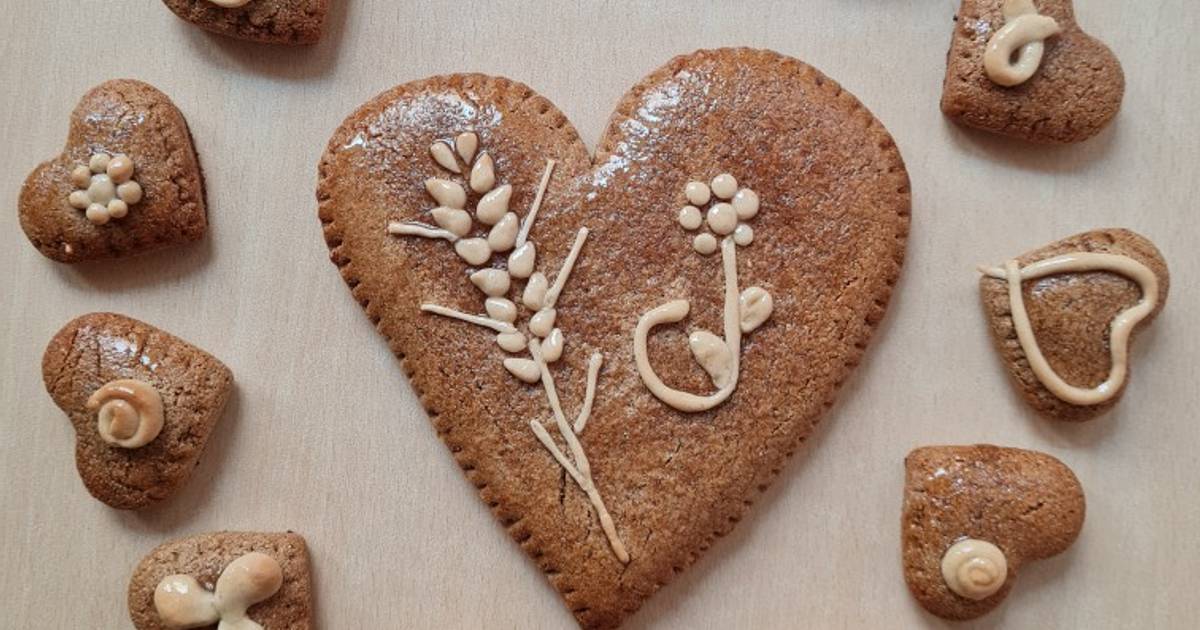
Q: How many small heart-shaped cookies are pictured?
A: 7